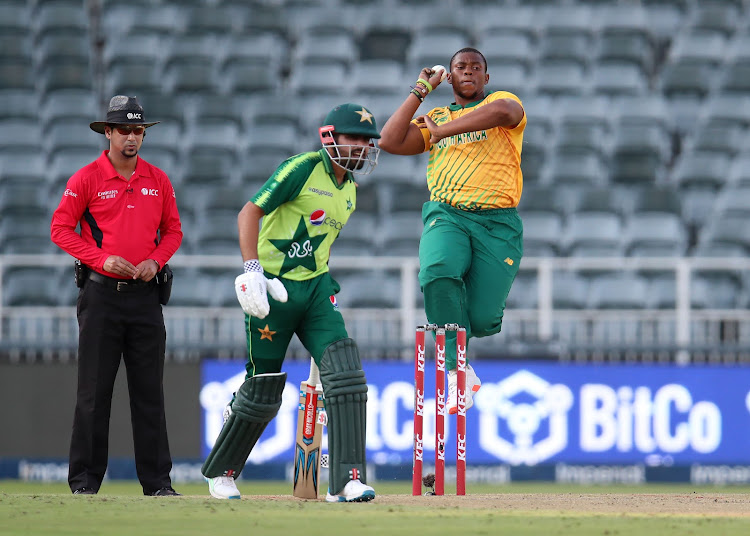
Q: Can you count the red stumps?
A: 3